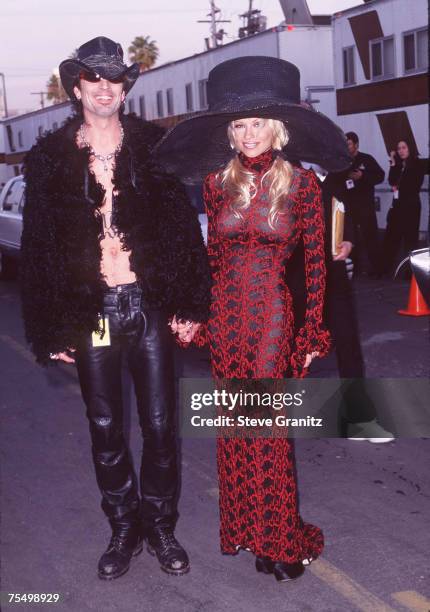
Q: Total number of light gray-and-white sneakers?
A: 1